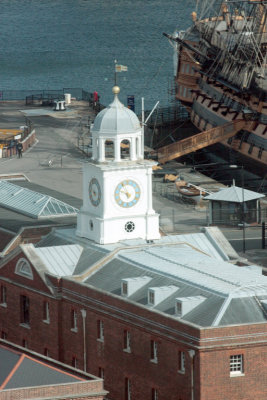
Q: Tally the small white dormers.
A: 3